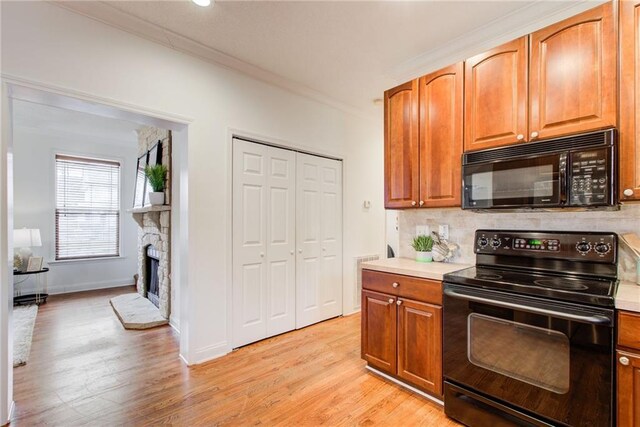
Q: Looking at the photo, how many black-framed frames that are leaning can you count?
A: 2